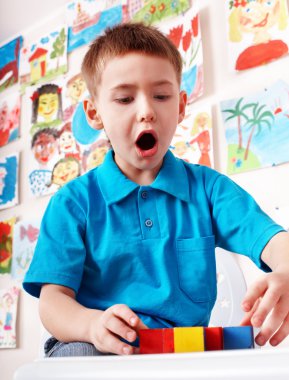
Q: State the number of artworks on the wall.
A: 14